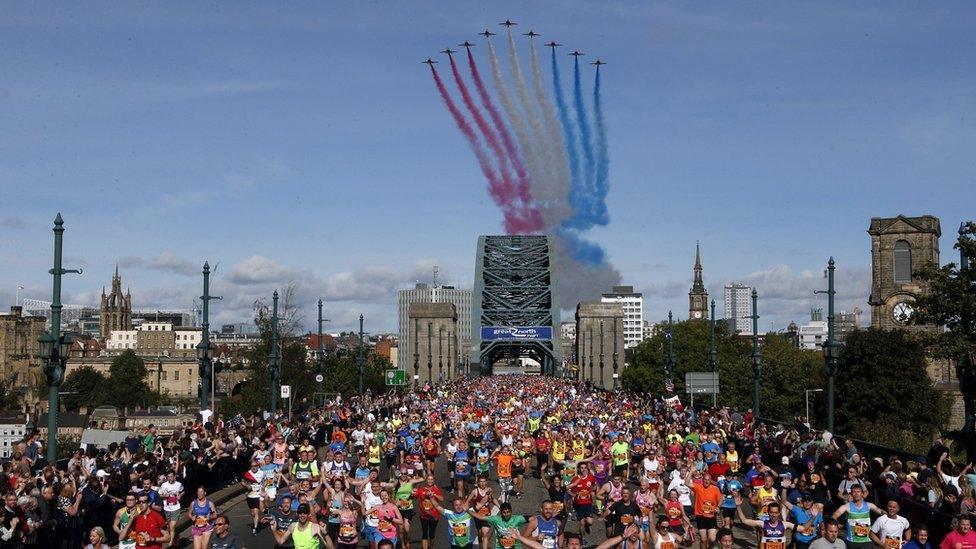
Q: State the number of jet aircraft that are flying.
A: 9